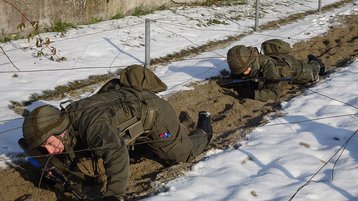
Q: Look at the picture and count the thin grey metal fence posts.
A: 3